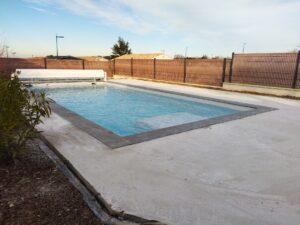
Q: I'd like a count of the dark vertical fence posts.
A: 9